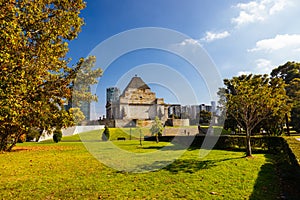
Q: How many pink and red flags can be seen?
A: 0